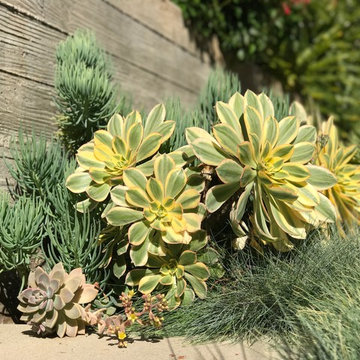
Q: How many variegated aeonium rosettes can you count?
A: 5